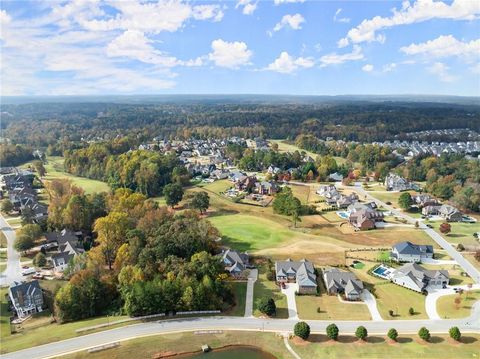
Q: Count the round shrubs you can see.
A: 6